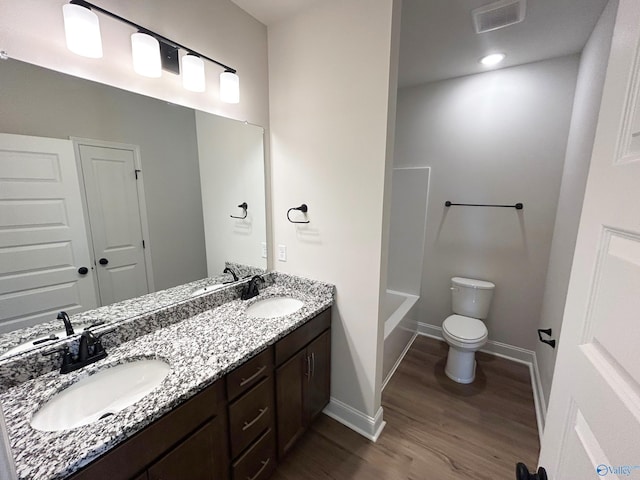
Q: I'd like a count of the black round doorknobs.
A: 3